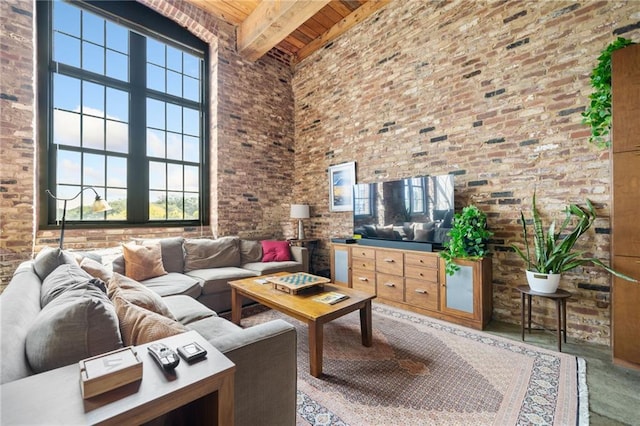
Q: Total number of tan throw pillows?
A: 4